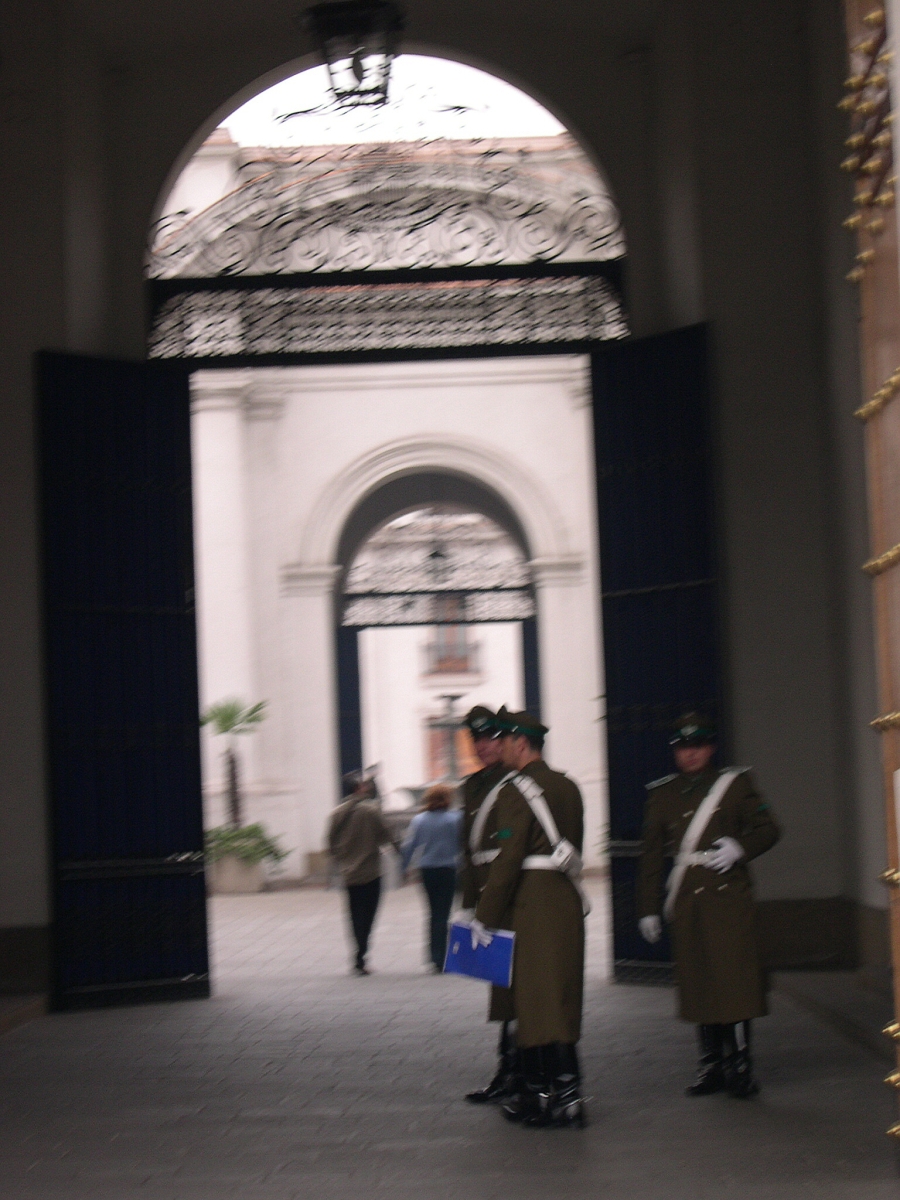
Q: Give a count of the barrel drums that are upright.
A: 0